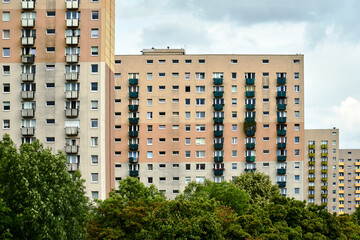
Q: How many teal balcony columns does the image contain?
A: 4